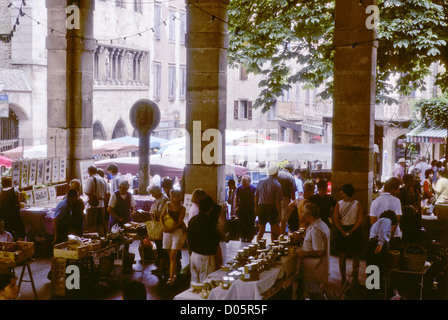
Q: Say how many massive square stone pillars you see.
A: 3